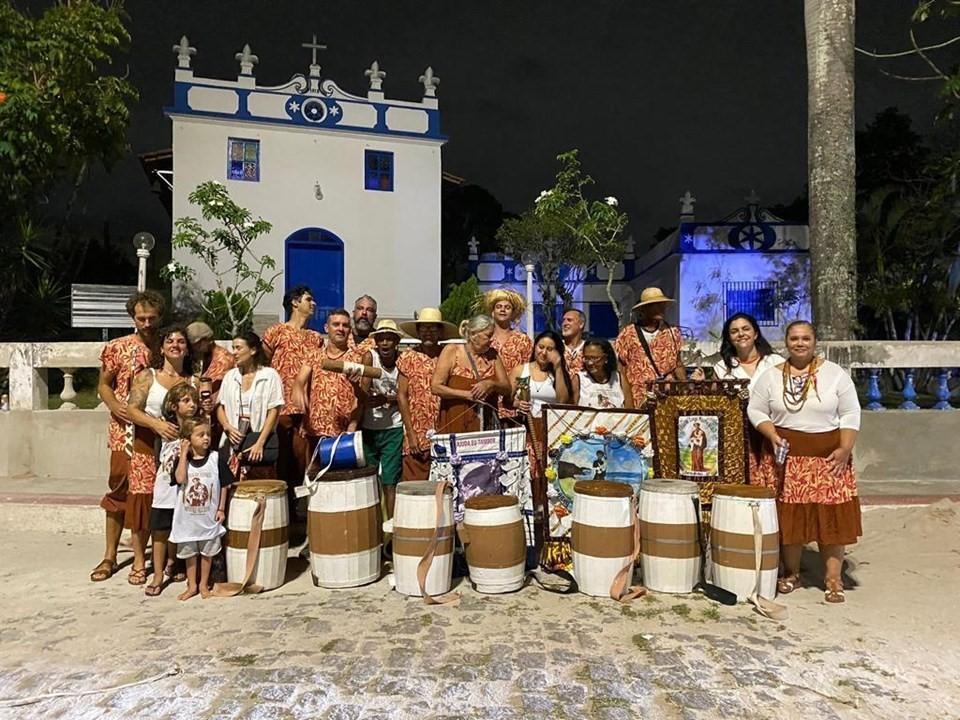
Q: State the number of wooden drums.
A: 7